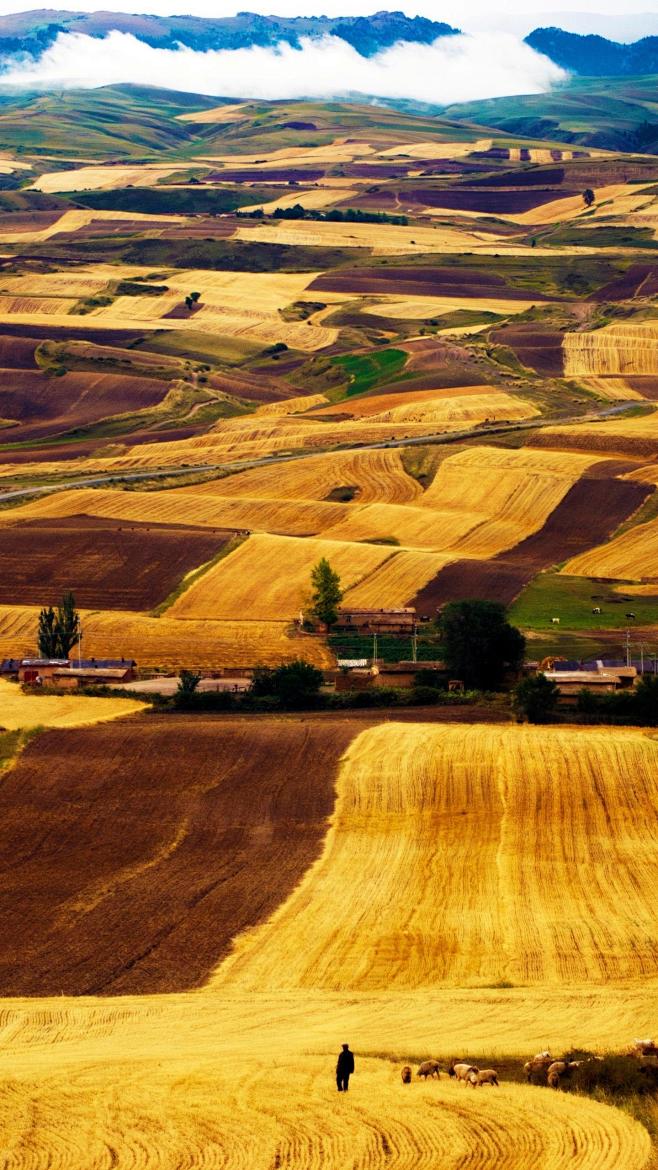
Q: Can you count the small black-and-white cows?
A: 3